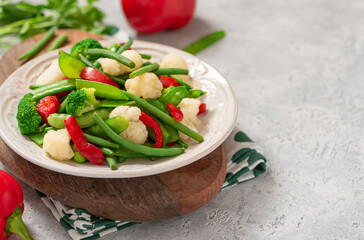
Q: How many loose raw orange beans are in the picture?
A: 0